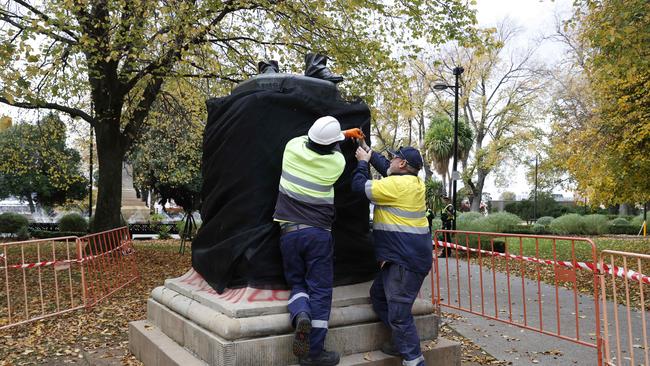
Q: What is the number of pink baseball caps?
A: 0